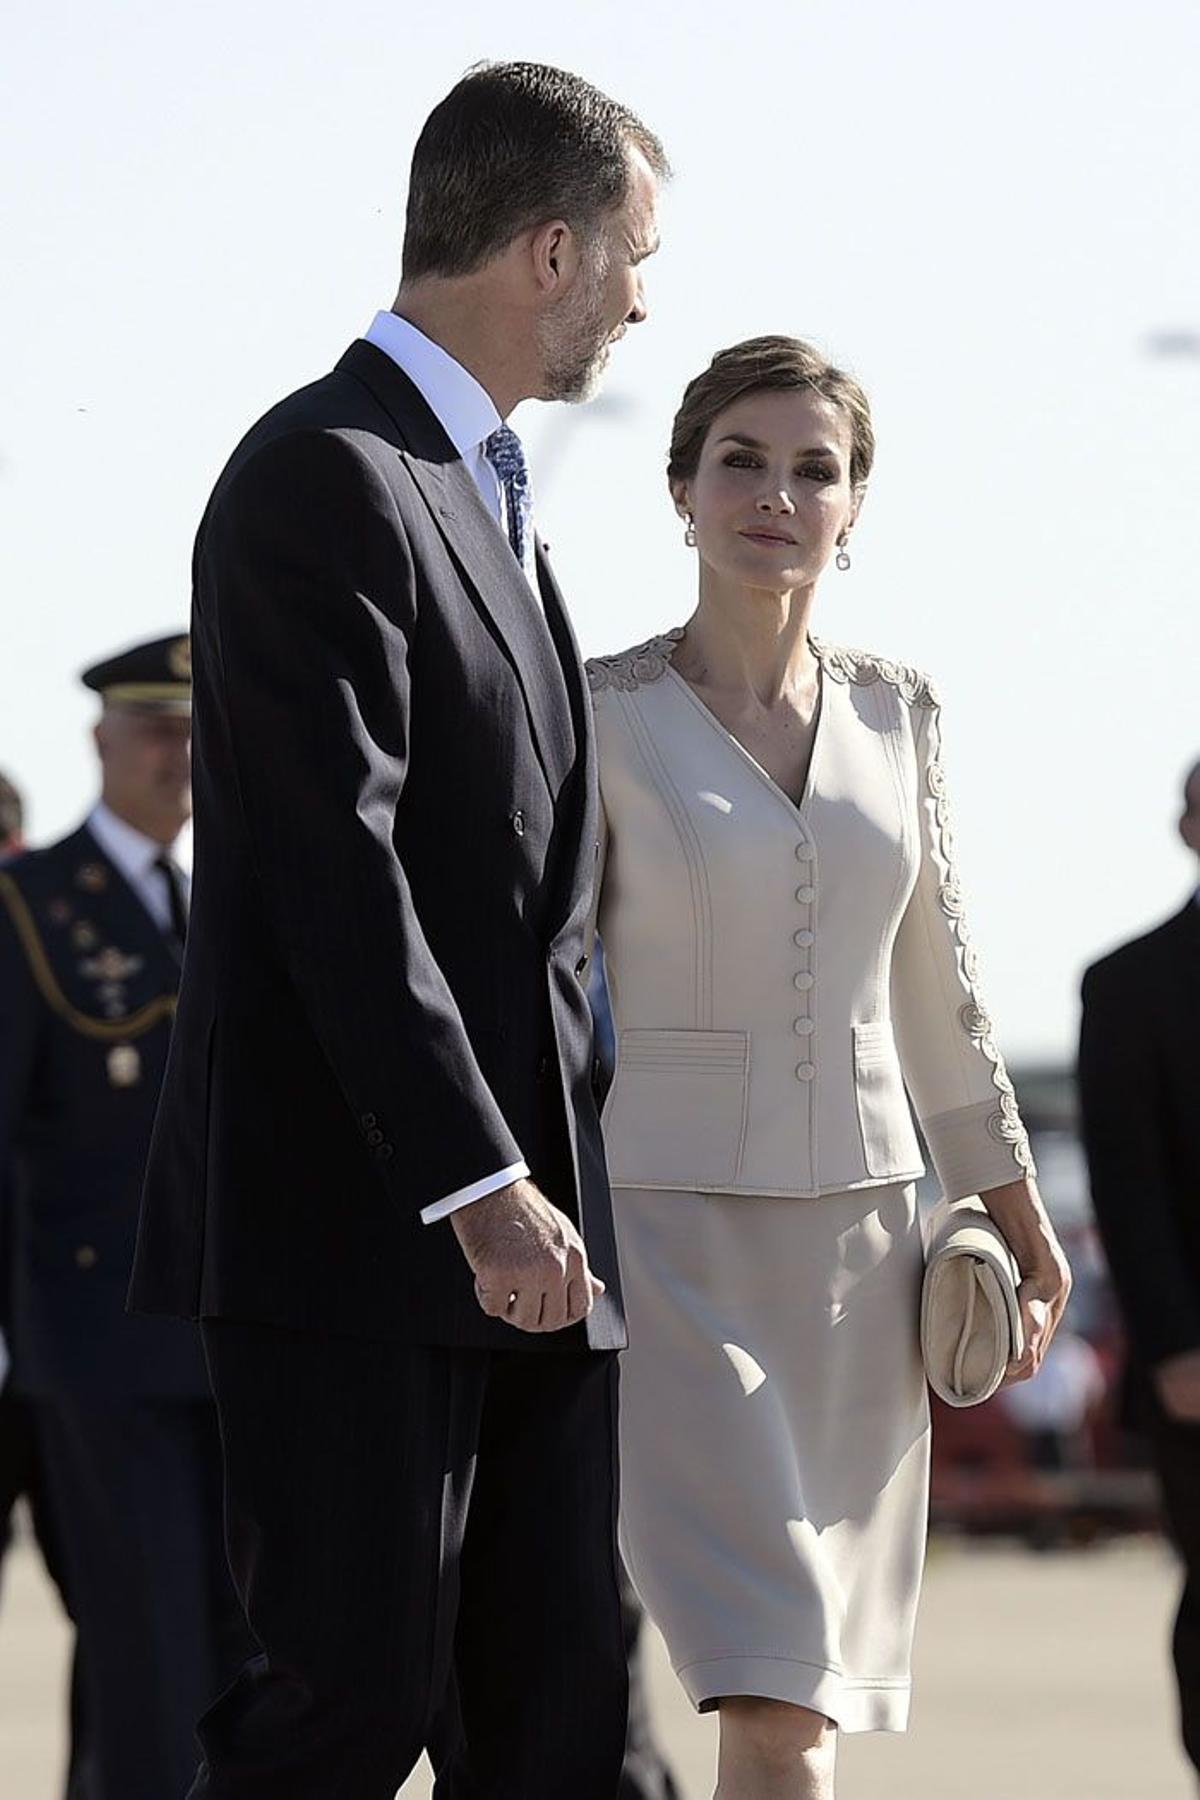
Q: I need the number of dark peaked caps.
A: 1